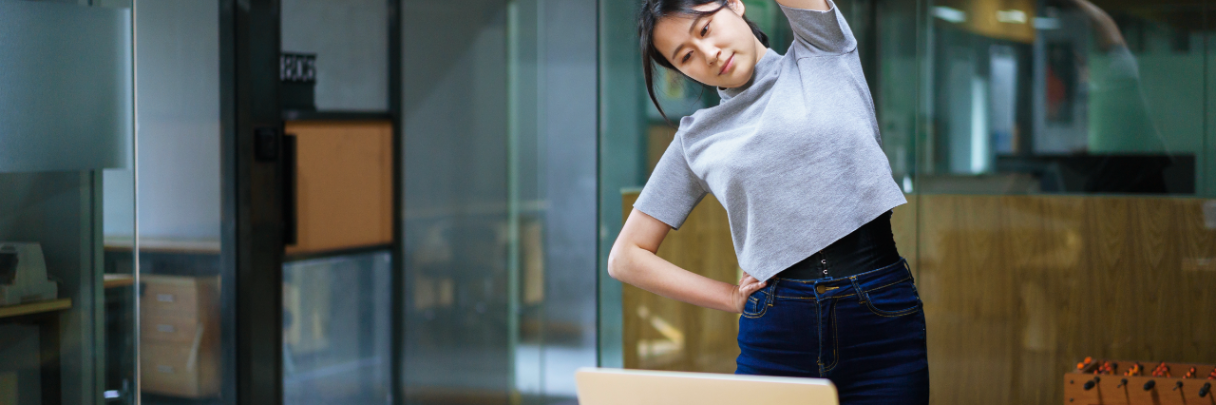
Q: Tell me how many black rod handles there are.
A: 3